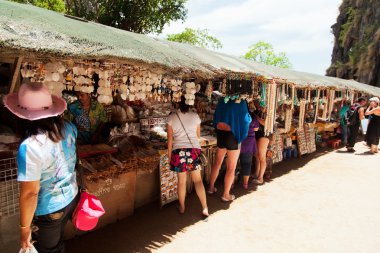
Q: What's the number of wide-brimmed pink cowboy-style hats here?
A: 1